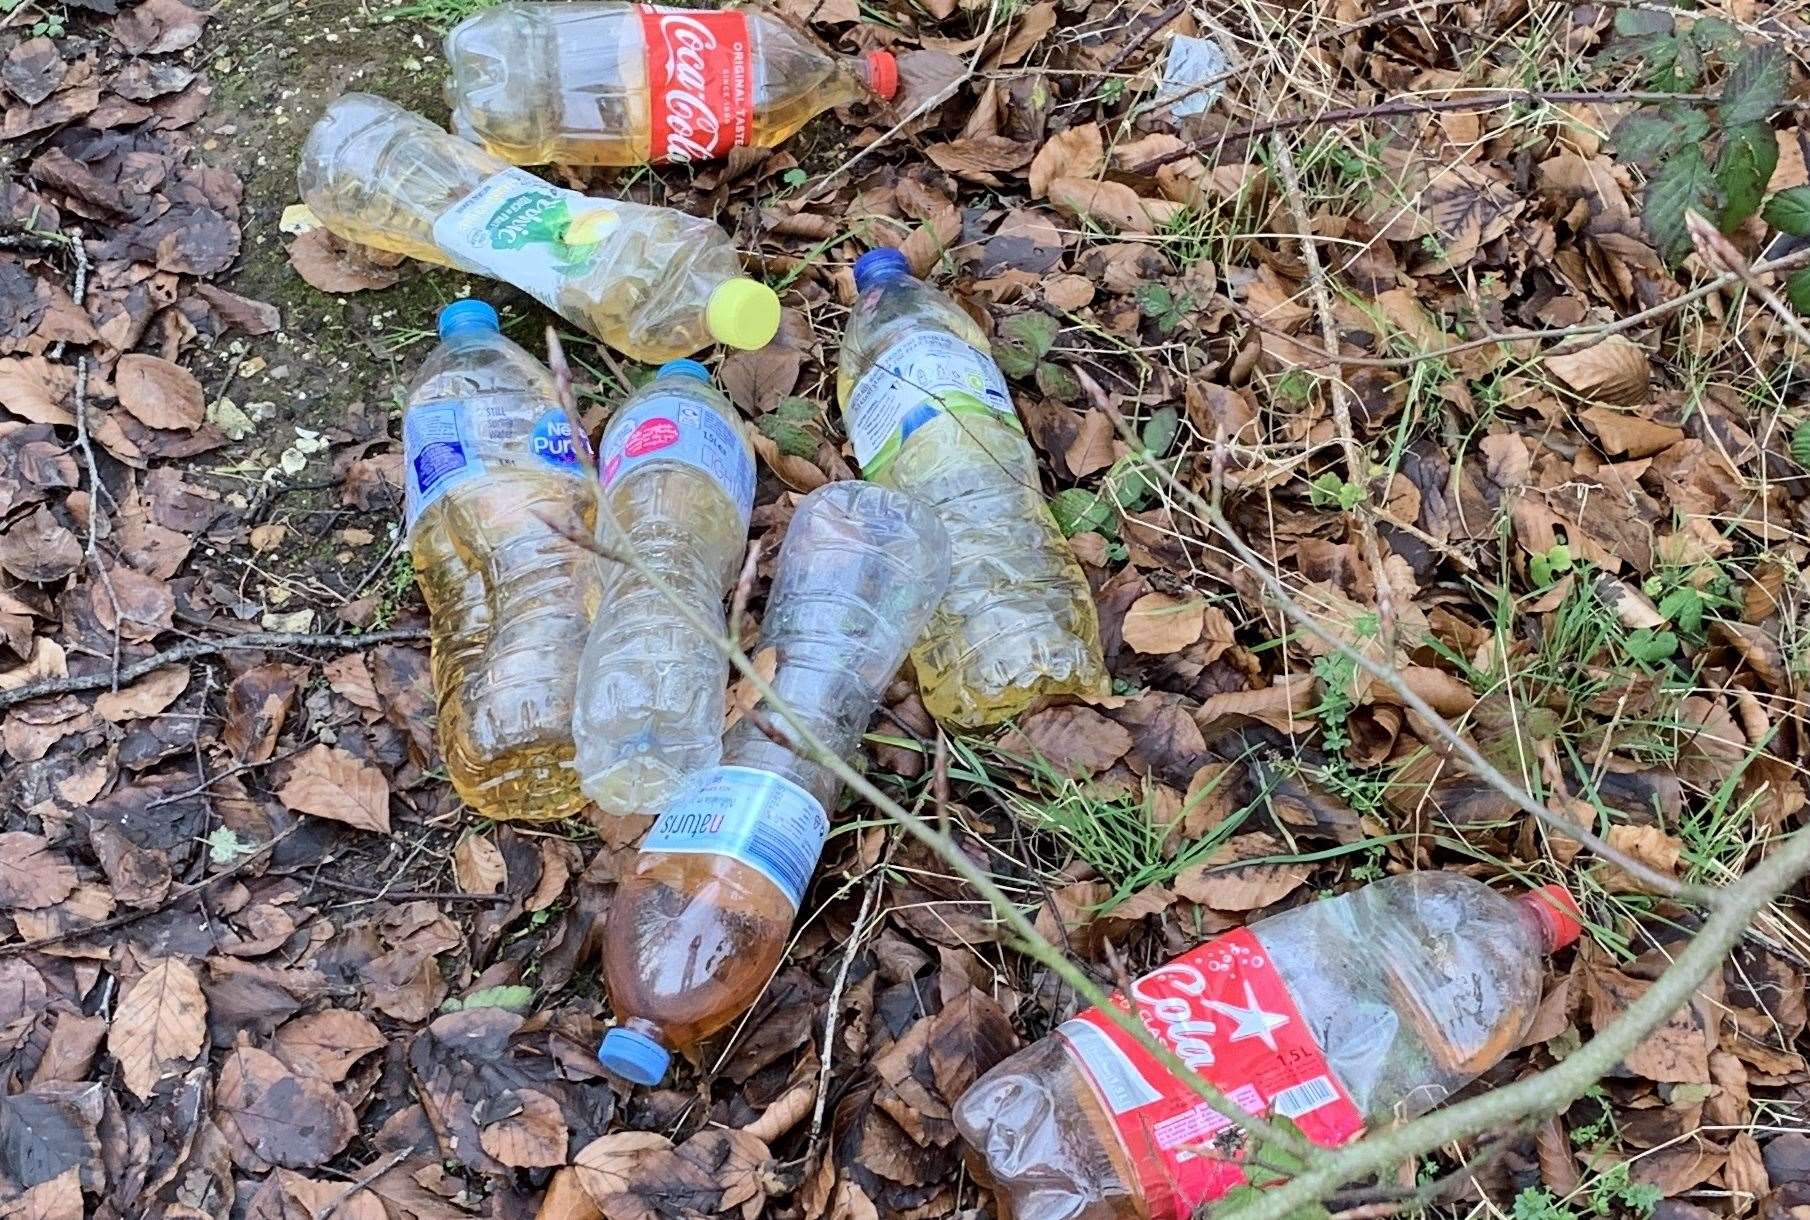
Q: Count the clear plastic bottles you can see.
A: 7